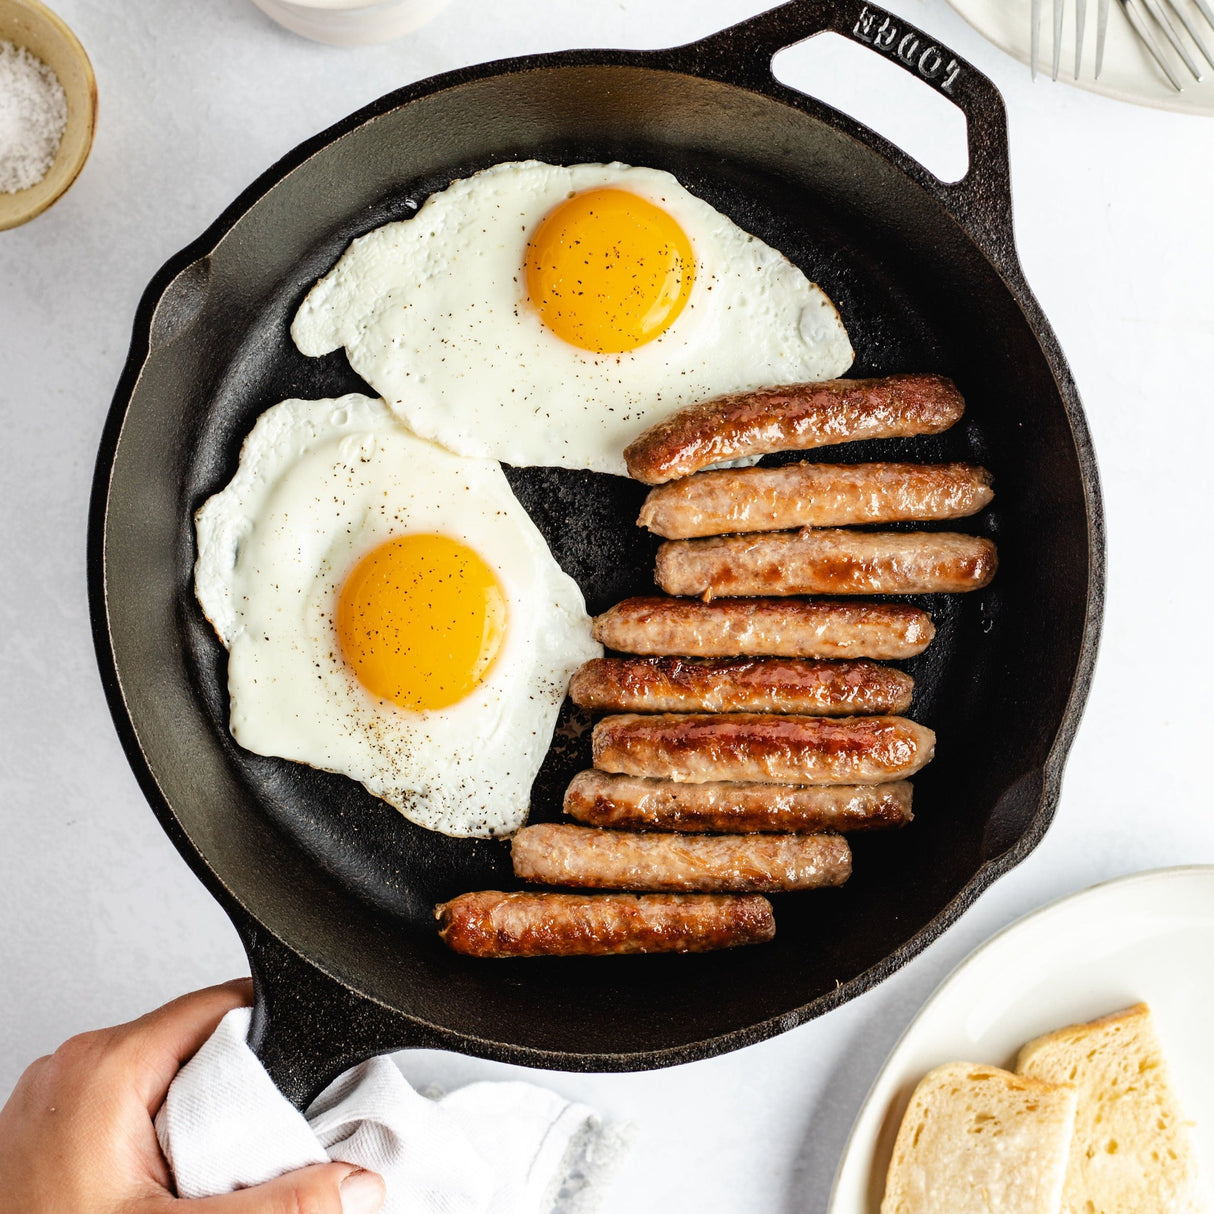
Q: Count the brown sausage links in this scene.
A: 9